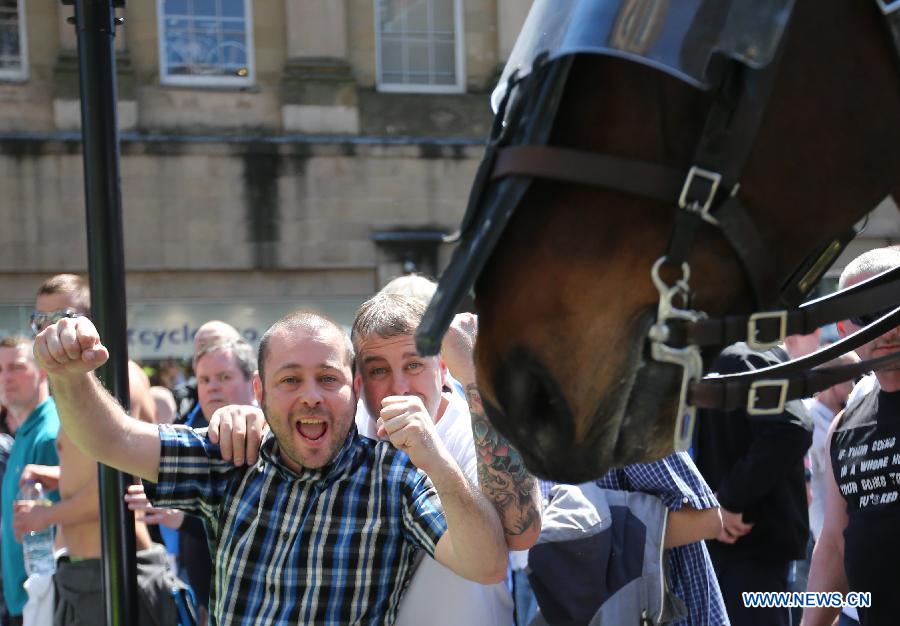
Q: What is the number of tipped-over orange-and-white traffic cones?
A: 0